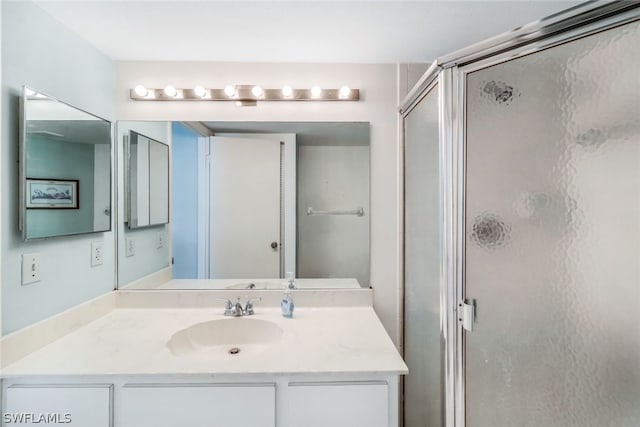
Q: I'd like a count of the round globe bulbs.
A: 8